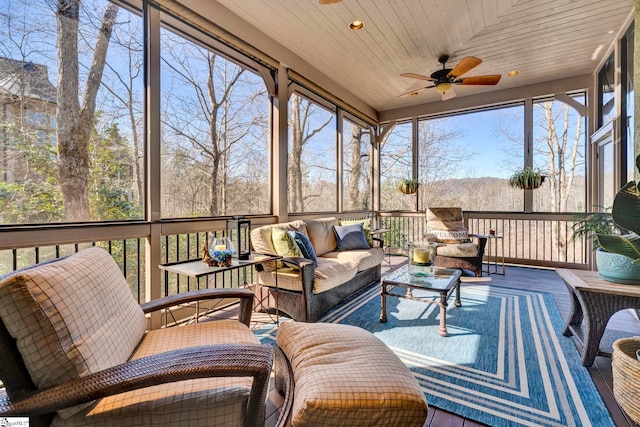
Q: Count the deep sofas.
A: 1